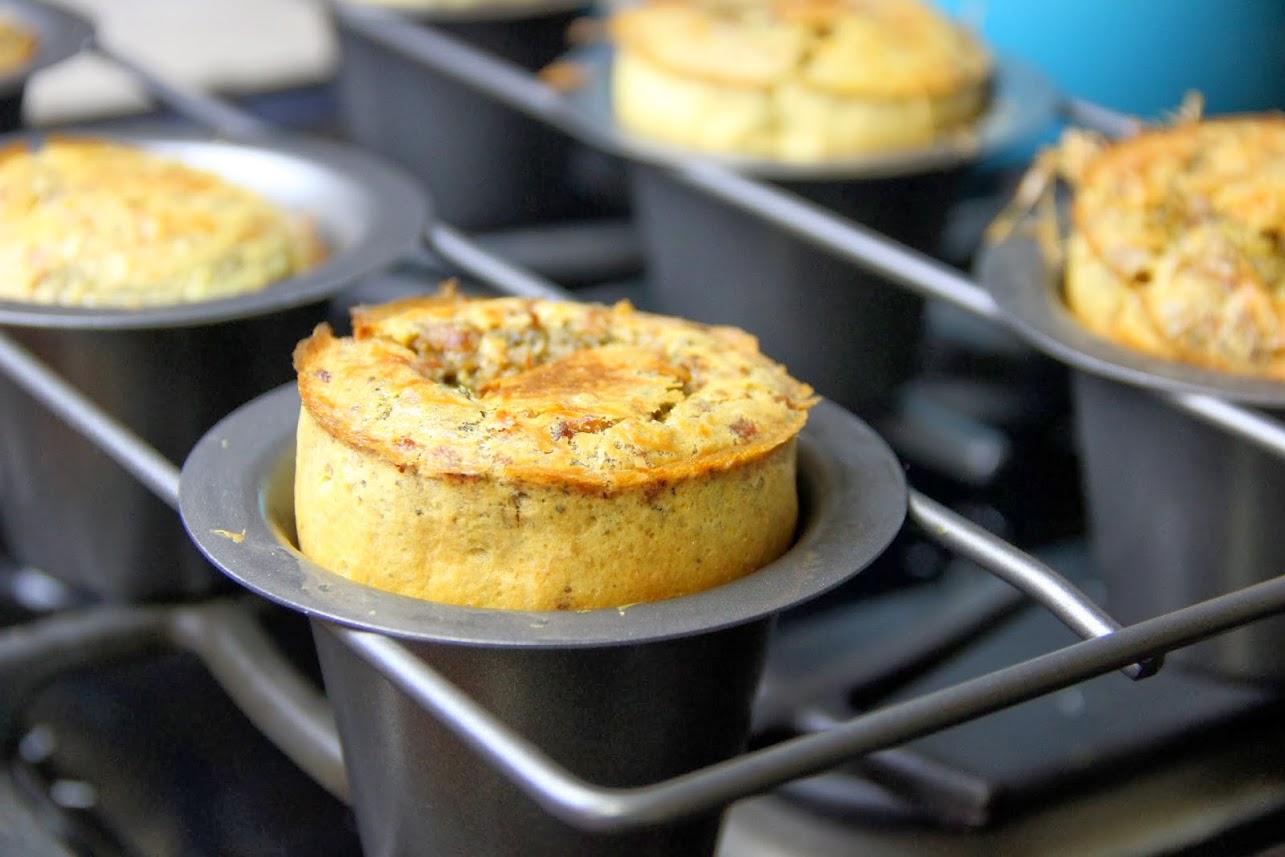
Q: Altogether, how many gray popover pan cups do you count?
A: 6